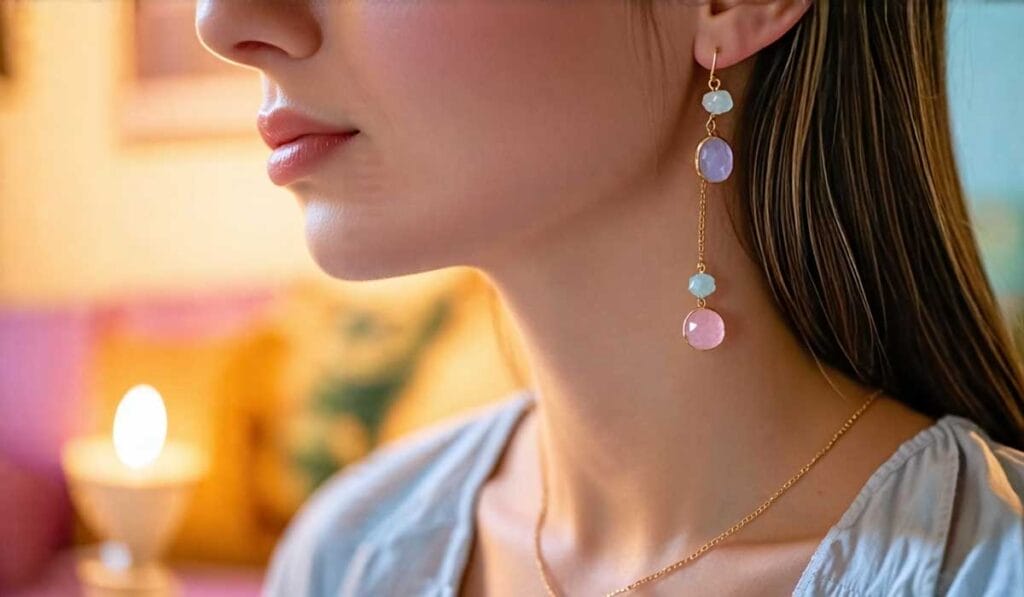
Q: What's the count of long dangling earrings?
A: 1